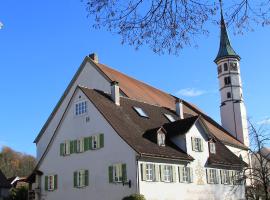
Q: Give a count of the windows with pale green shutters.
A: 13